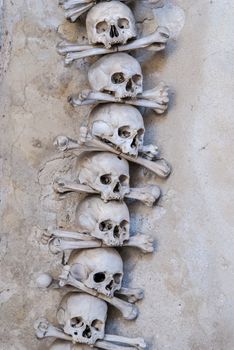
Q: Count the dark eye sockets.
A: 14